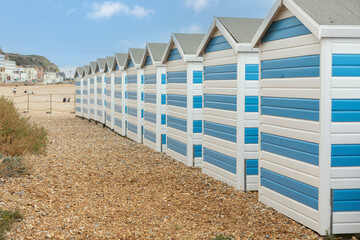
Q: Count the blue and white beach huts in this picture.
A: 11